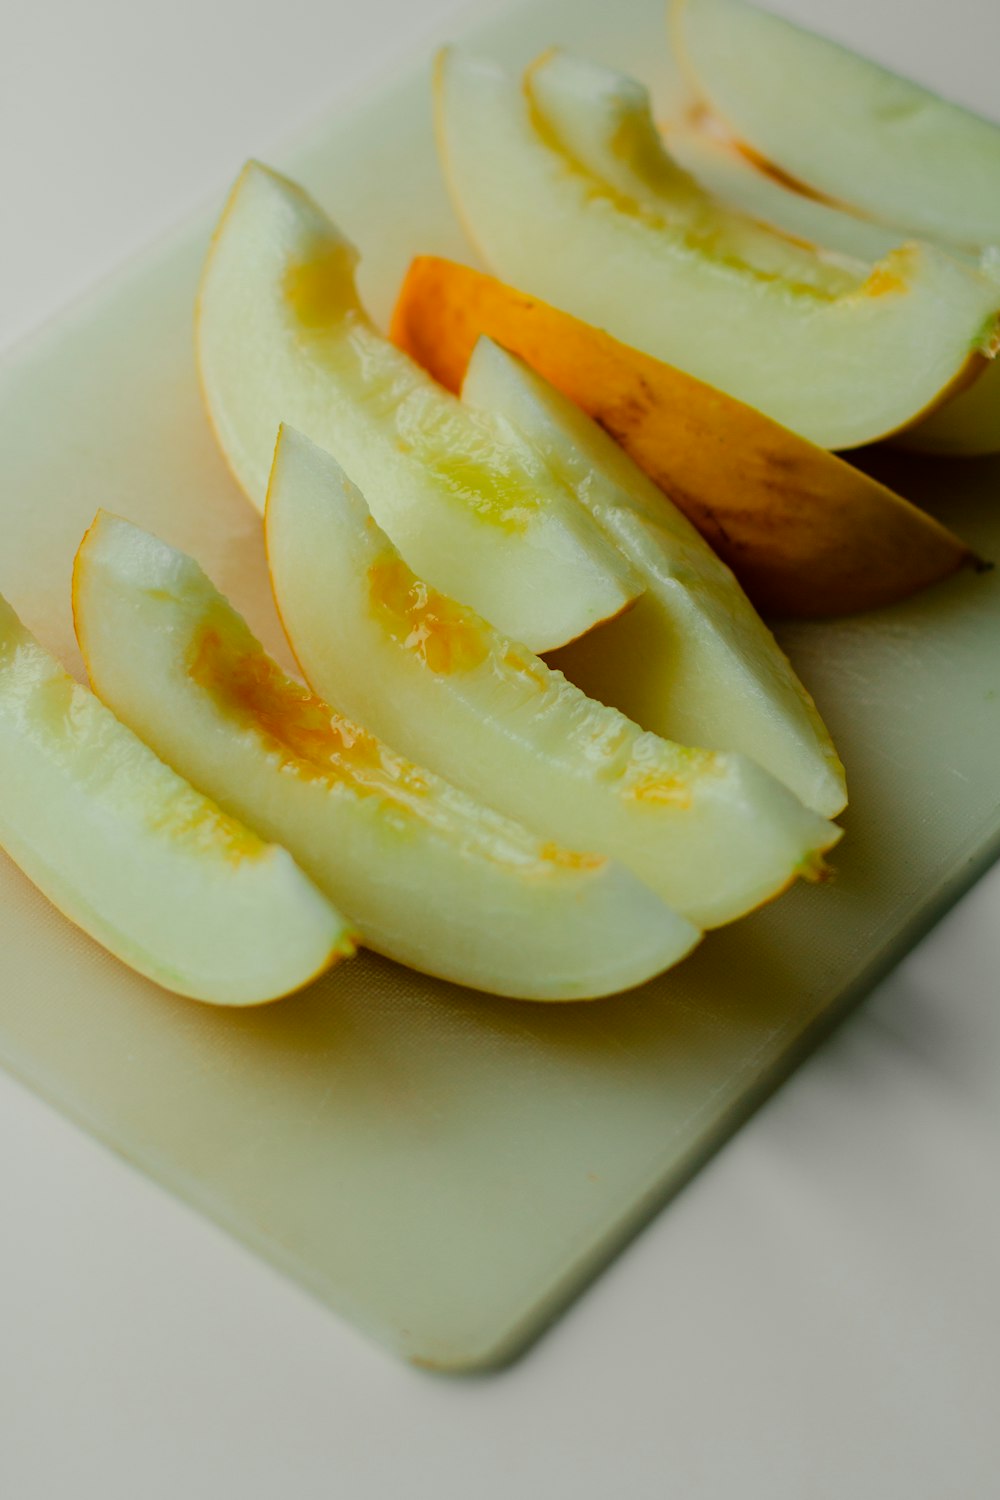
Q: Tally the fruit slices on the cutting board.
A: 9